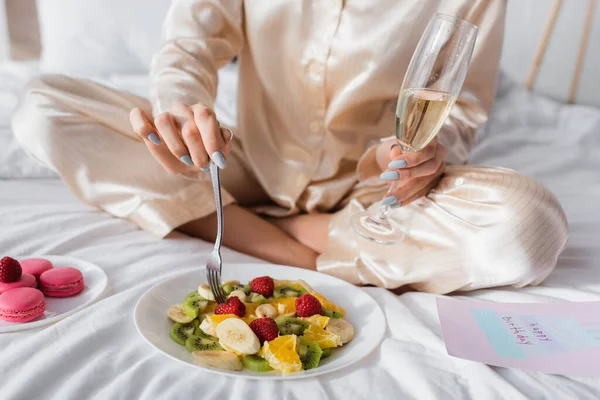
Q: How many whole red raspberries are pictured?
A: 5